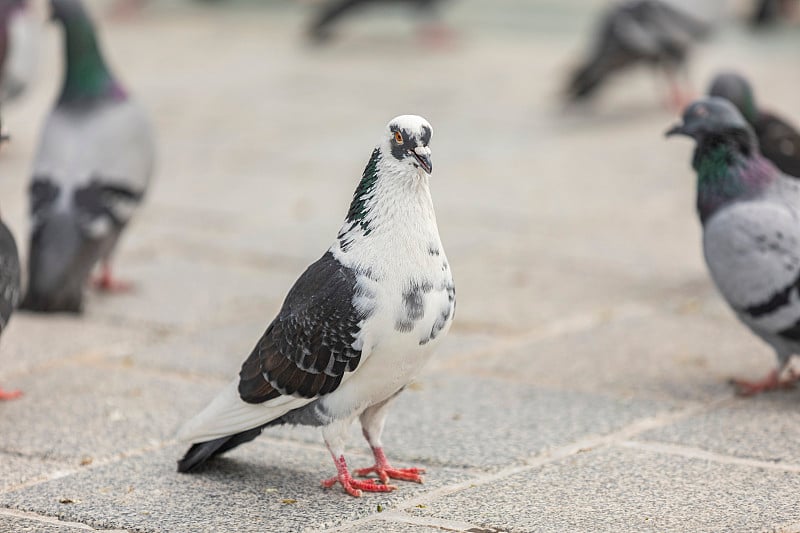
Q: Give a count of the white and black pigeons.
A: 1